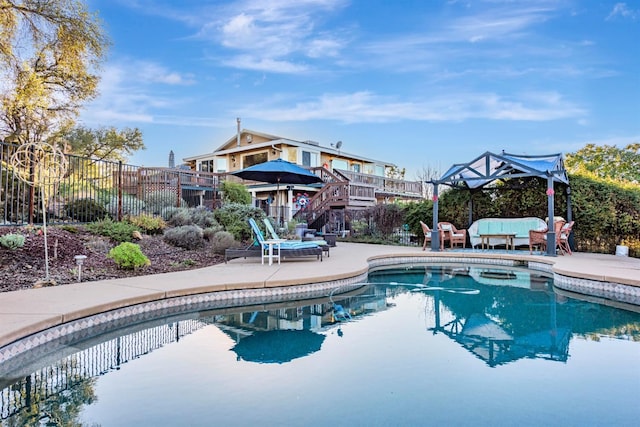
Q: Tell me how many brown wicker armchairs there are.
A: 4